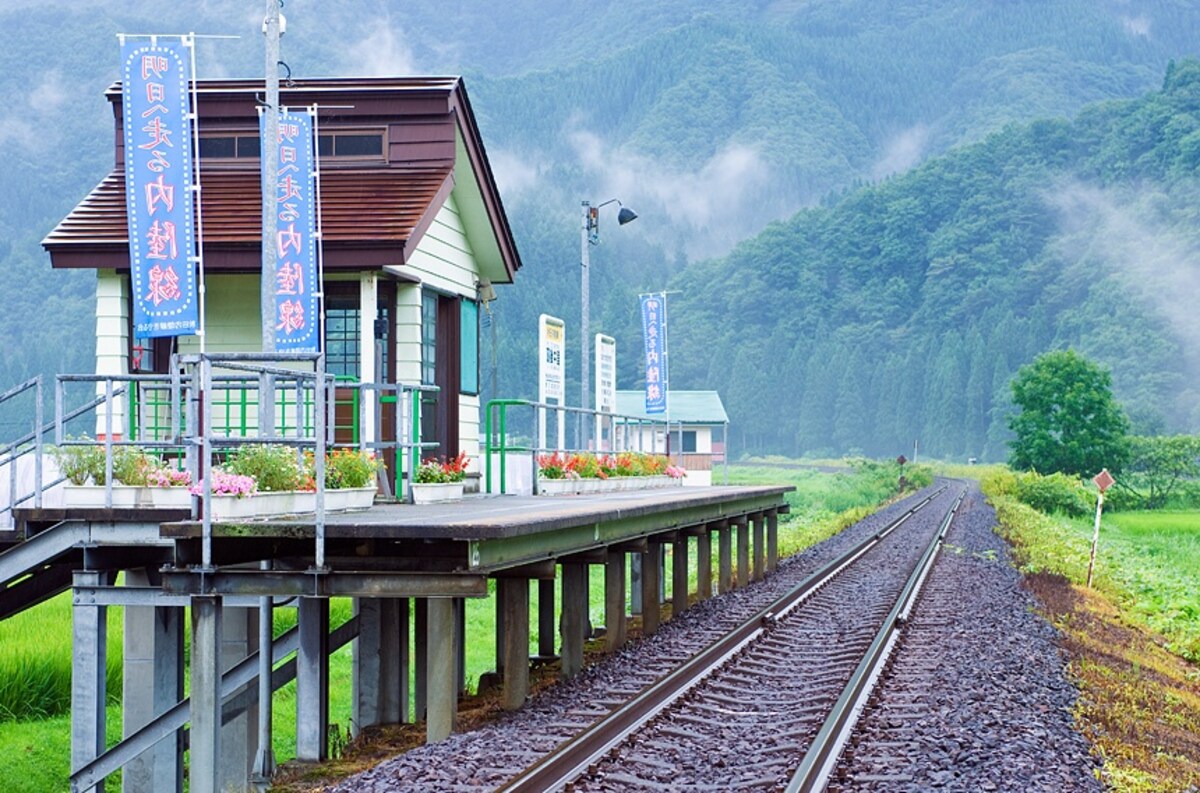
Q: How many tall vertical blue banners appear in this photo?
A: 3